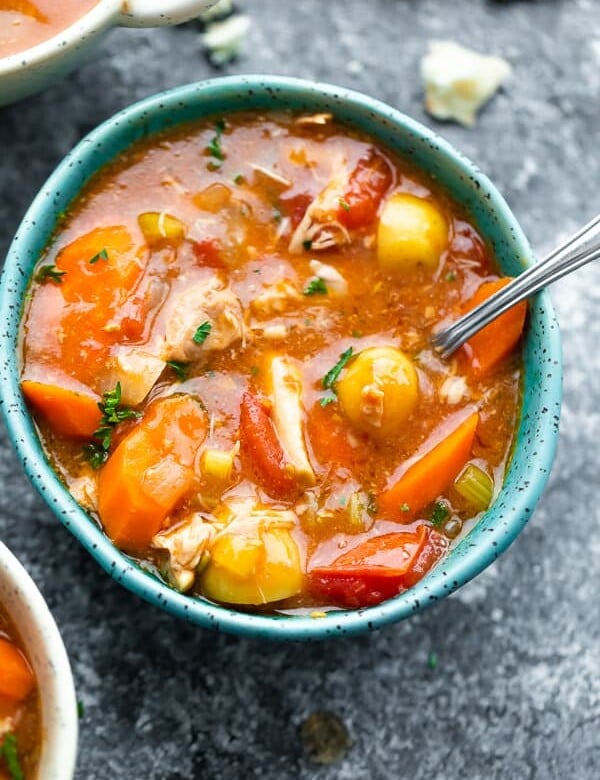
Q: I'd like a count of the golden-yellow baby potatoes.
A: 3